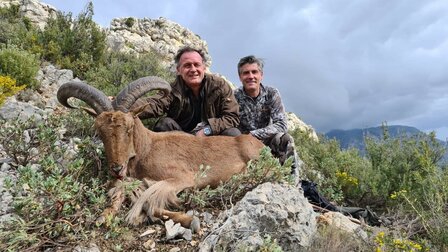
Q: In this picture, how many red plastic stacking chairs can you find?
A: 0